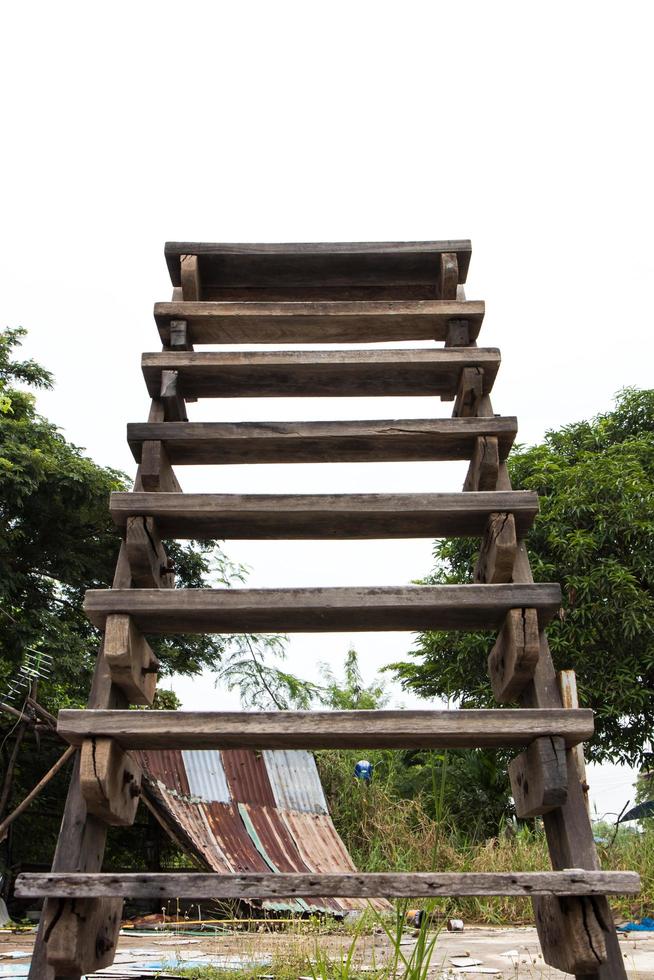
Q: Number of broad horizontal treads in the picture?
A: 8